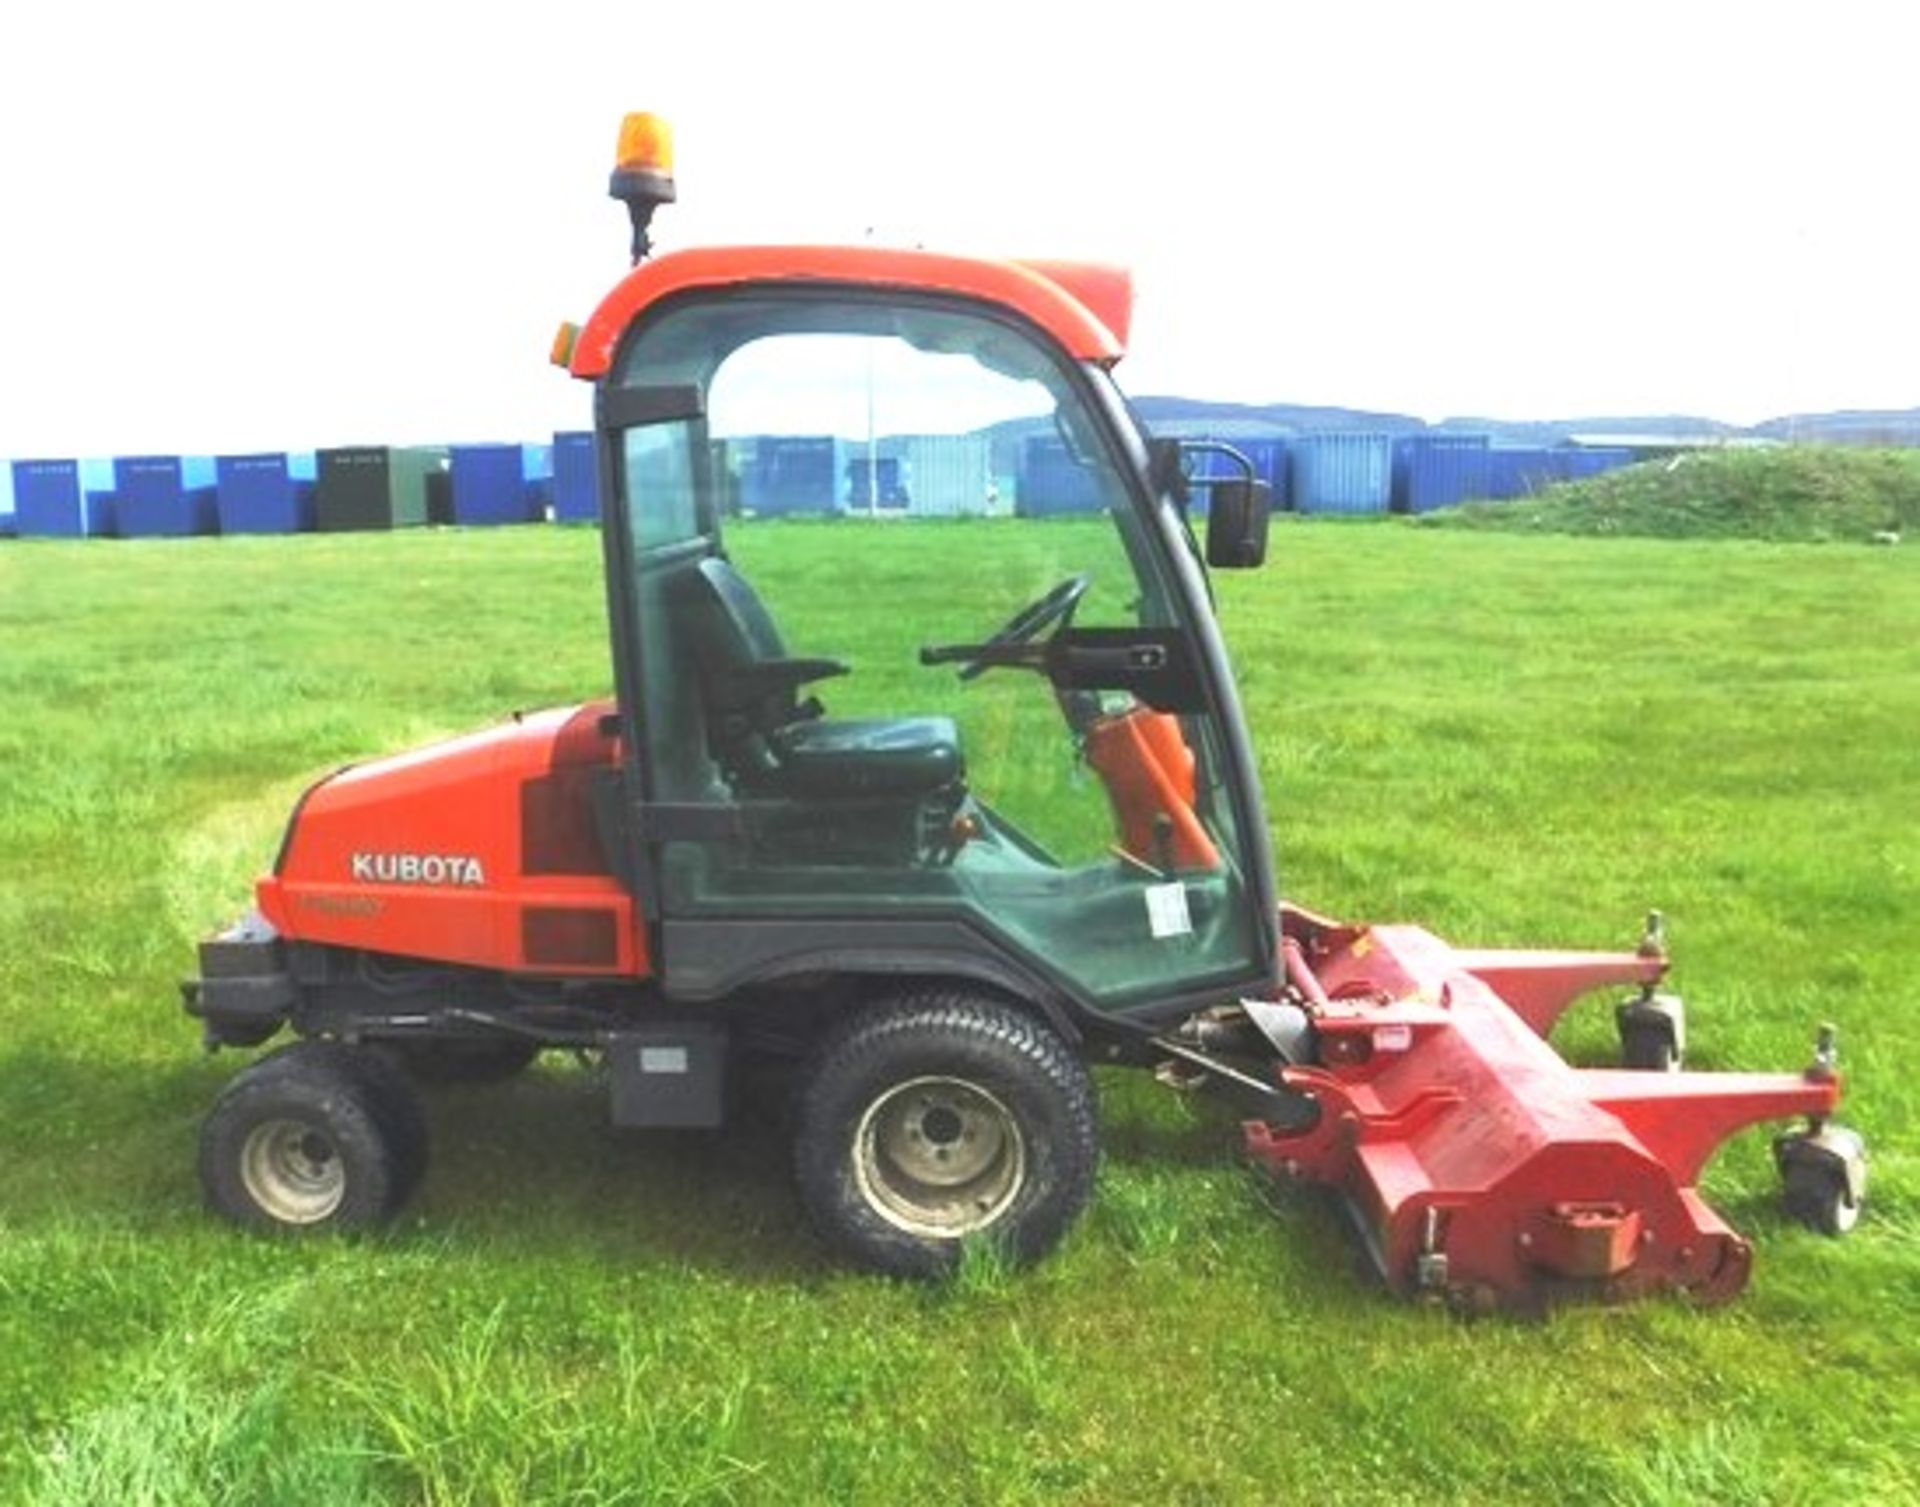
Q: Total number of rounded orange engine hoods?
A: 1